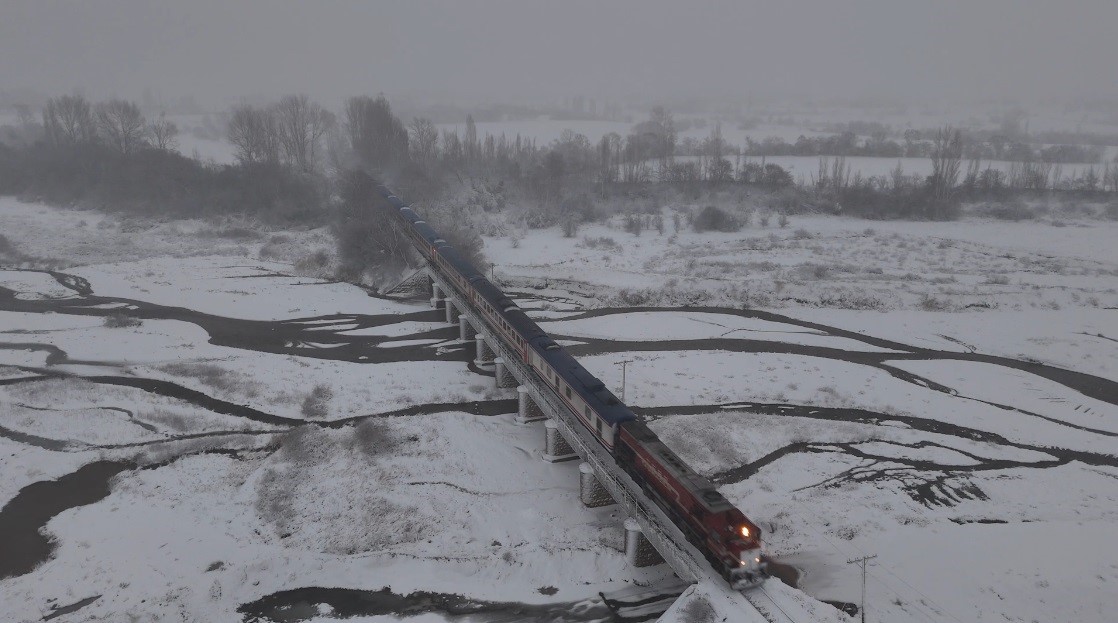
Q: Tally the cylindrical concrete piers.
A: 9